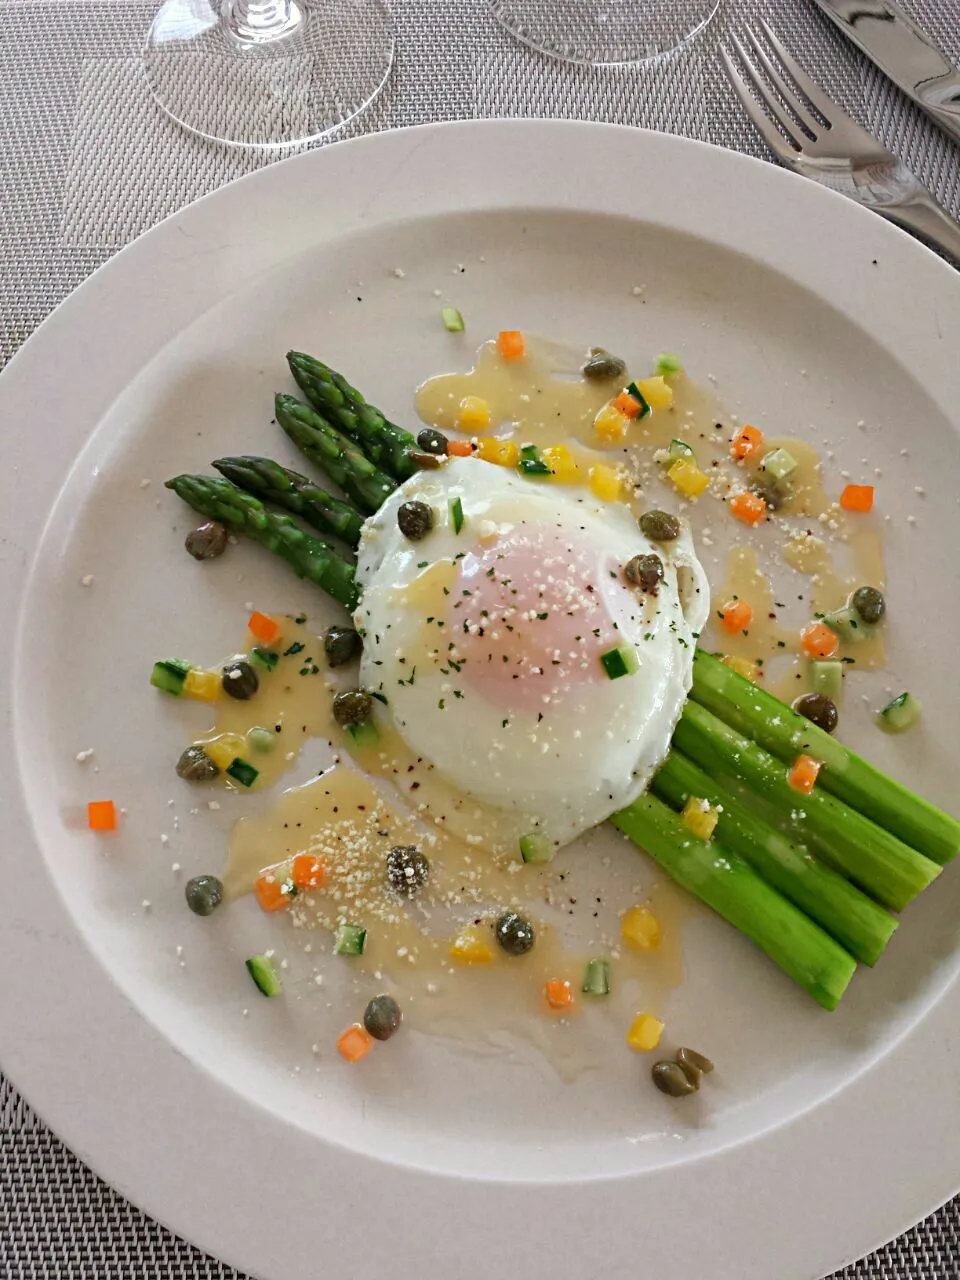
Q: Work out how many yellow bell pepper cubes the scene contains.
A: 14